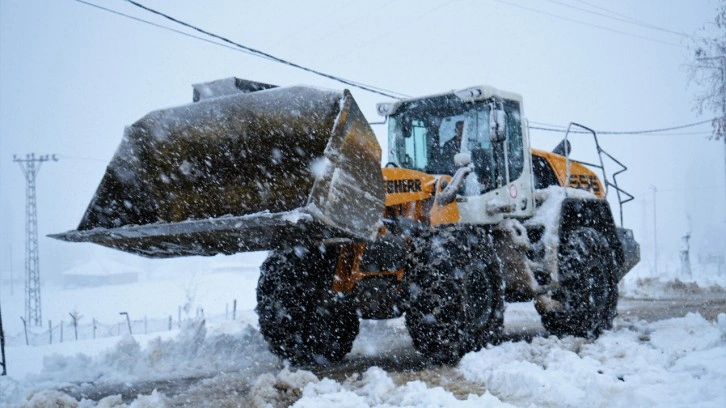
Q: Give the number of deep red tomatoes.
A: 0